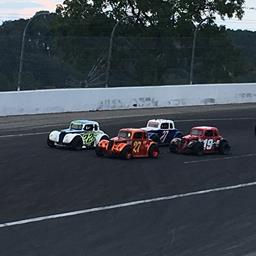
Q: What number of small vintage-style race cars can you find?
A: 4